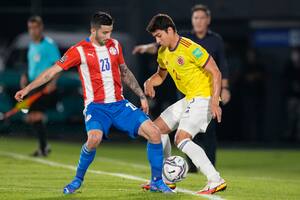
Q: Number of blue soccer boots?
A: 2